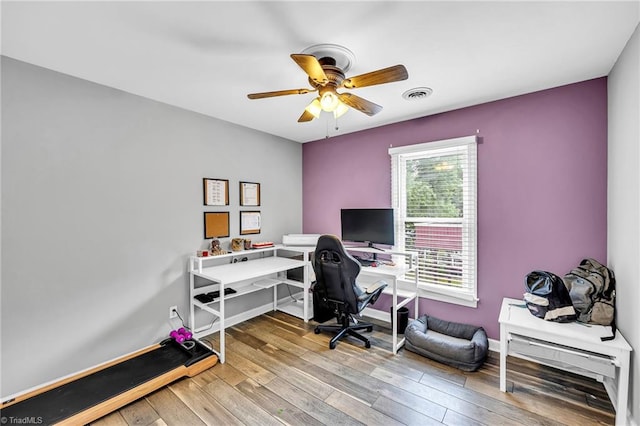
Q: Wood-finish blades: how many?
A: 5